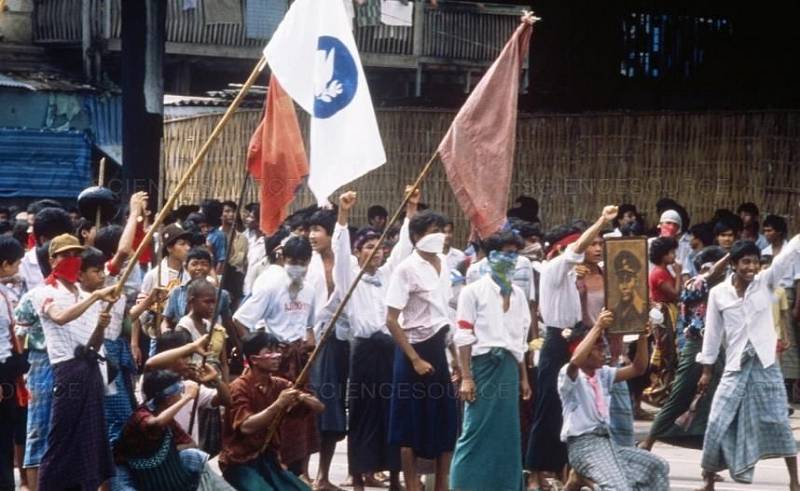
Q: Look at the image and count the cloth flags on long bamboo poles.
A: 3